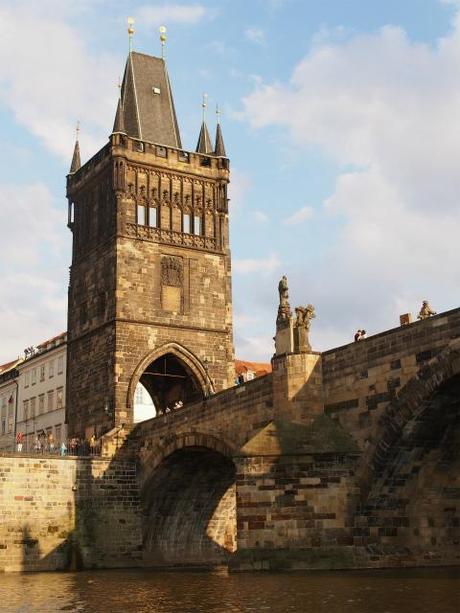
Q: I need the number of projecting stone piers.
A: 1